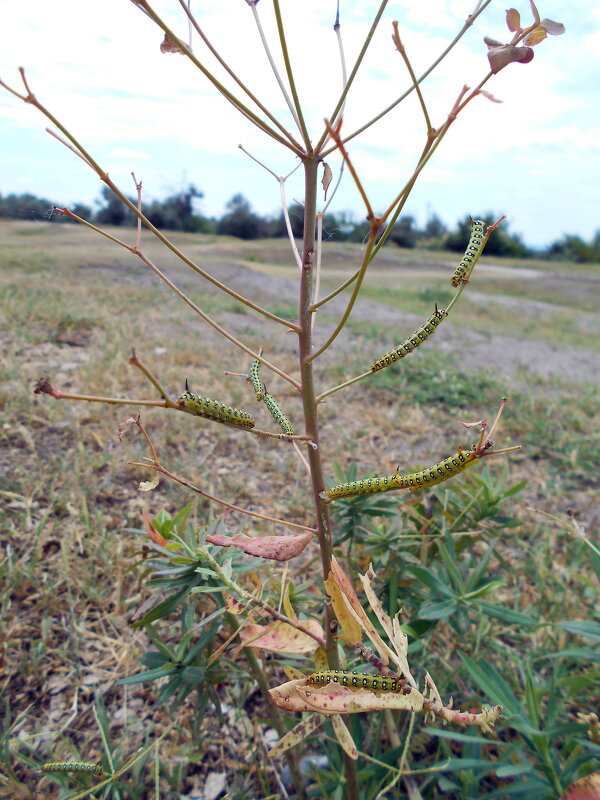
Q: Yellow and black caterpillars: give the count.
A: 9